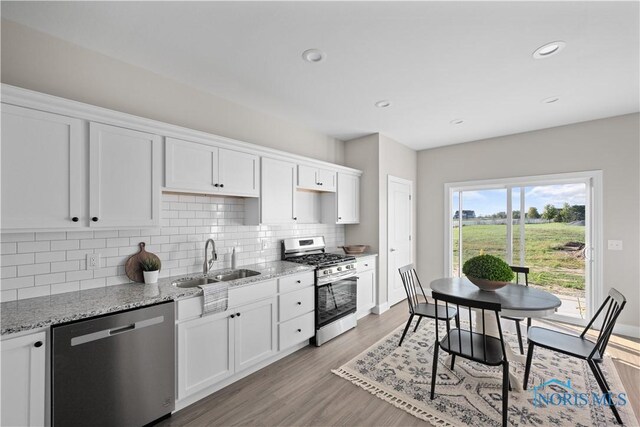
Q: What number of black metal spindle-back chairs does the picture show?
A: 4